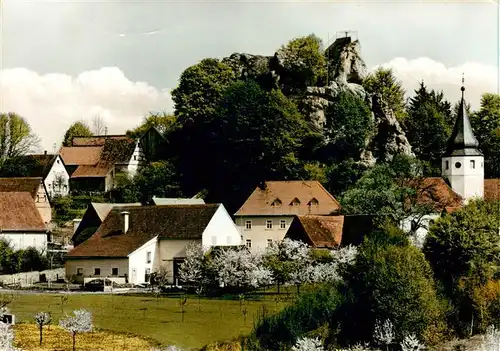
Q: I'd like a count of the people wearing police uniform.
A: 0